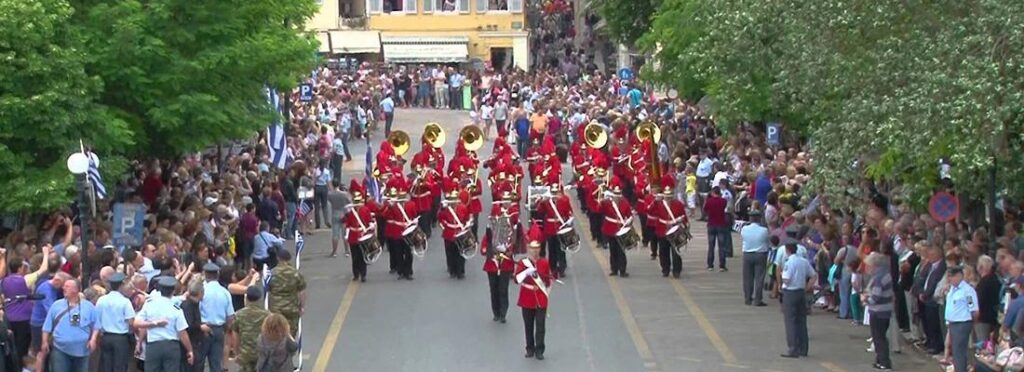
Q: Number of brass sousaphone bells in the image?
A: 5